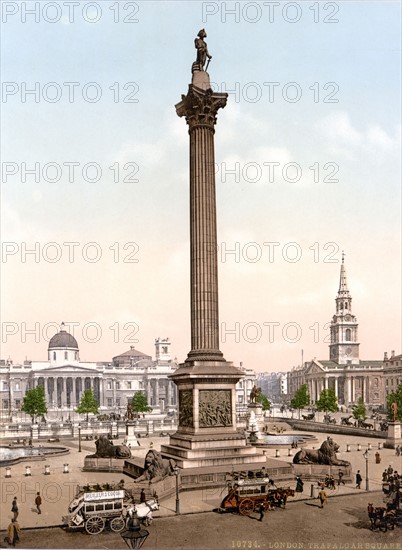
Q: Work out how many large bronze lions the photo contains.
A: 3